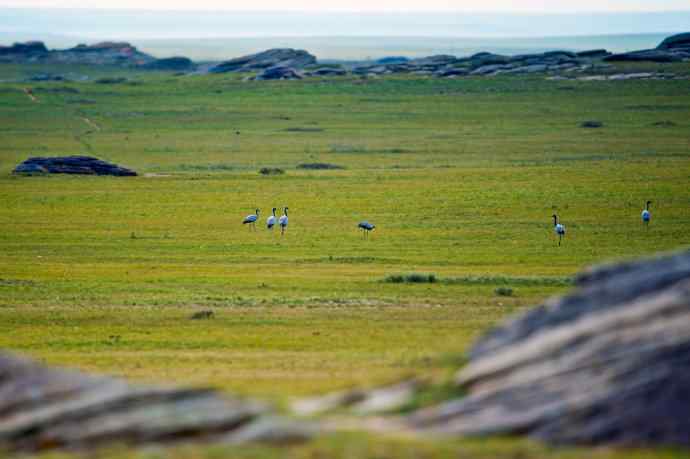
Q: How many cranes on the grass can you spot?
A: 6